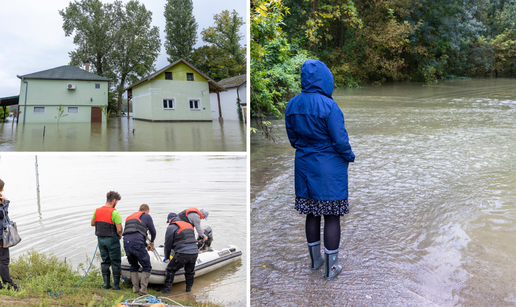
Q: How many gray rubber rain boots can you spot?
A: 4